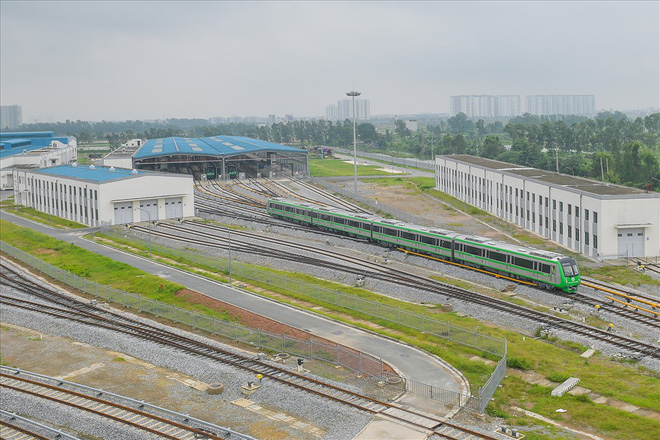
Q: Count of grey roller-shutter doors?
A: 4